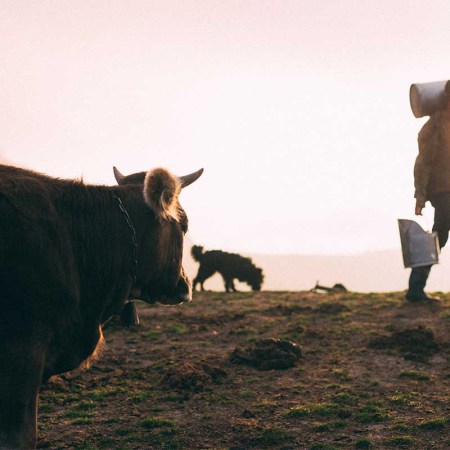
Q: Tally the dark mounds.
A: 3